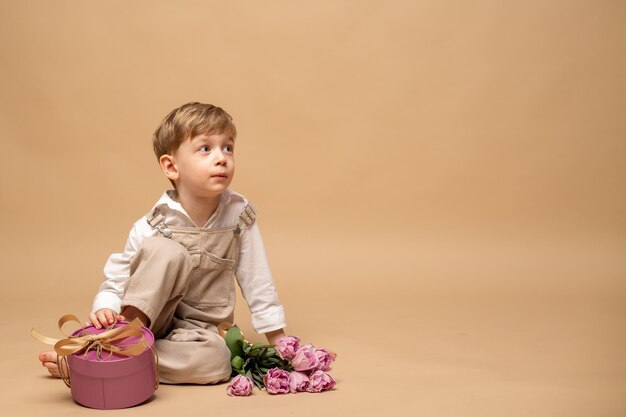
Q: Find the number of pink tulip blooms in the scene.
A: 7